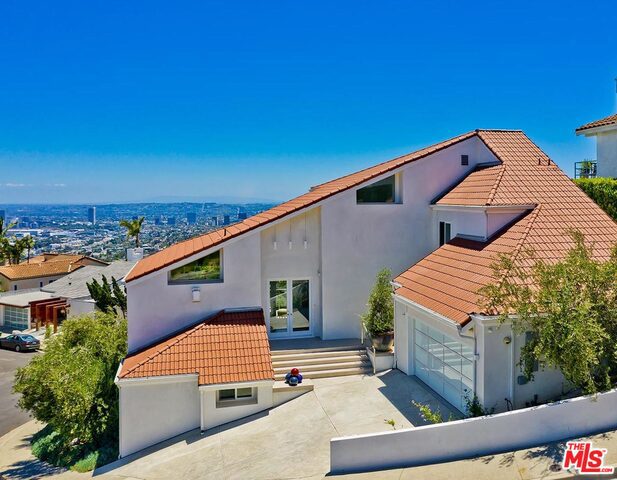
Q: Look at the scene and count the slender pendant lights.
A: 3